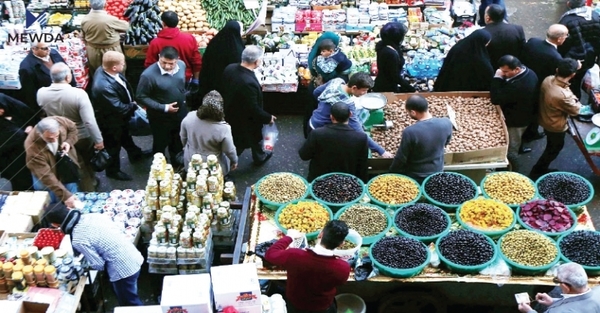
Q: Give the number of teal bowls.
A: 15